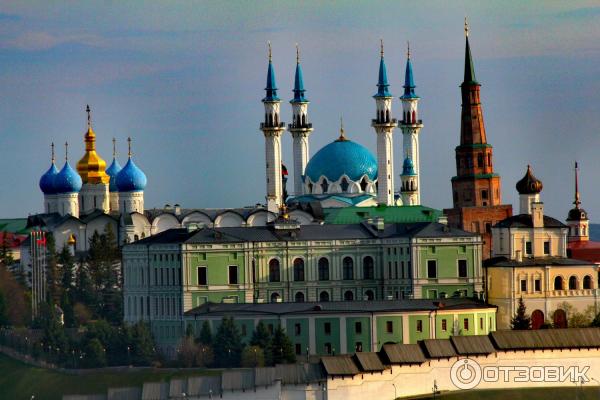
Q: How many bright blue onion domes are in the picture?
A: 4